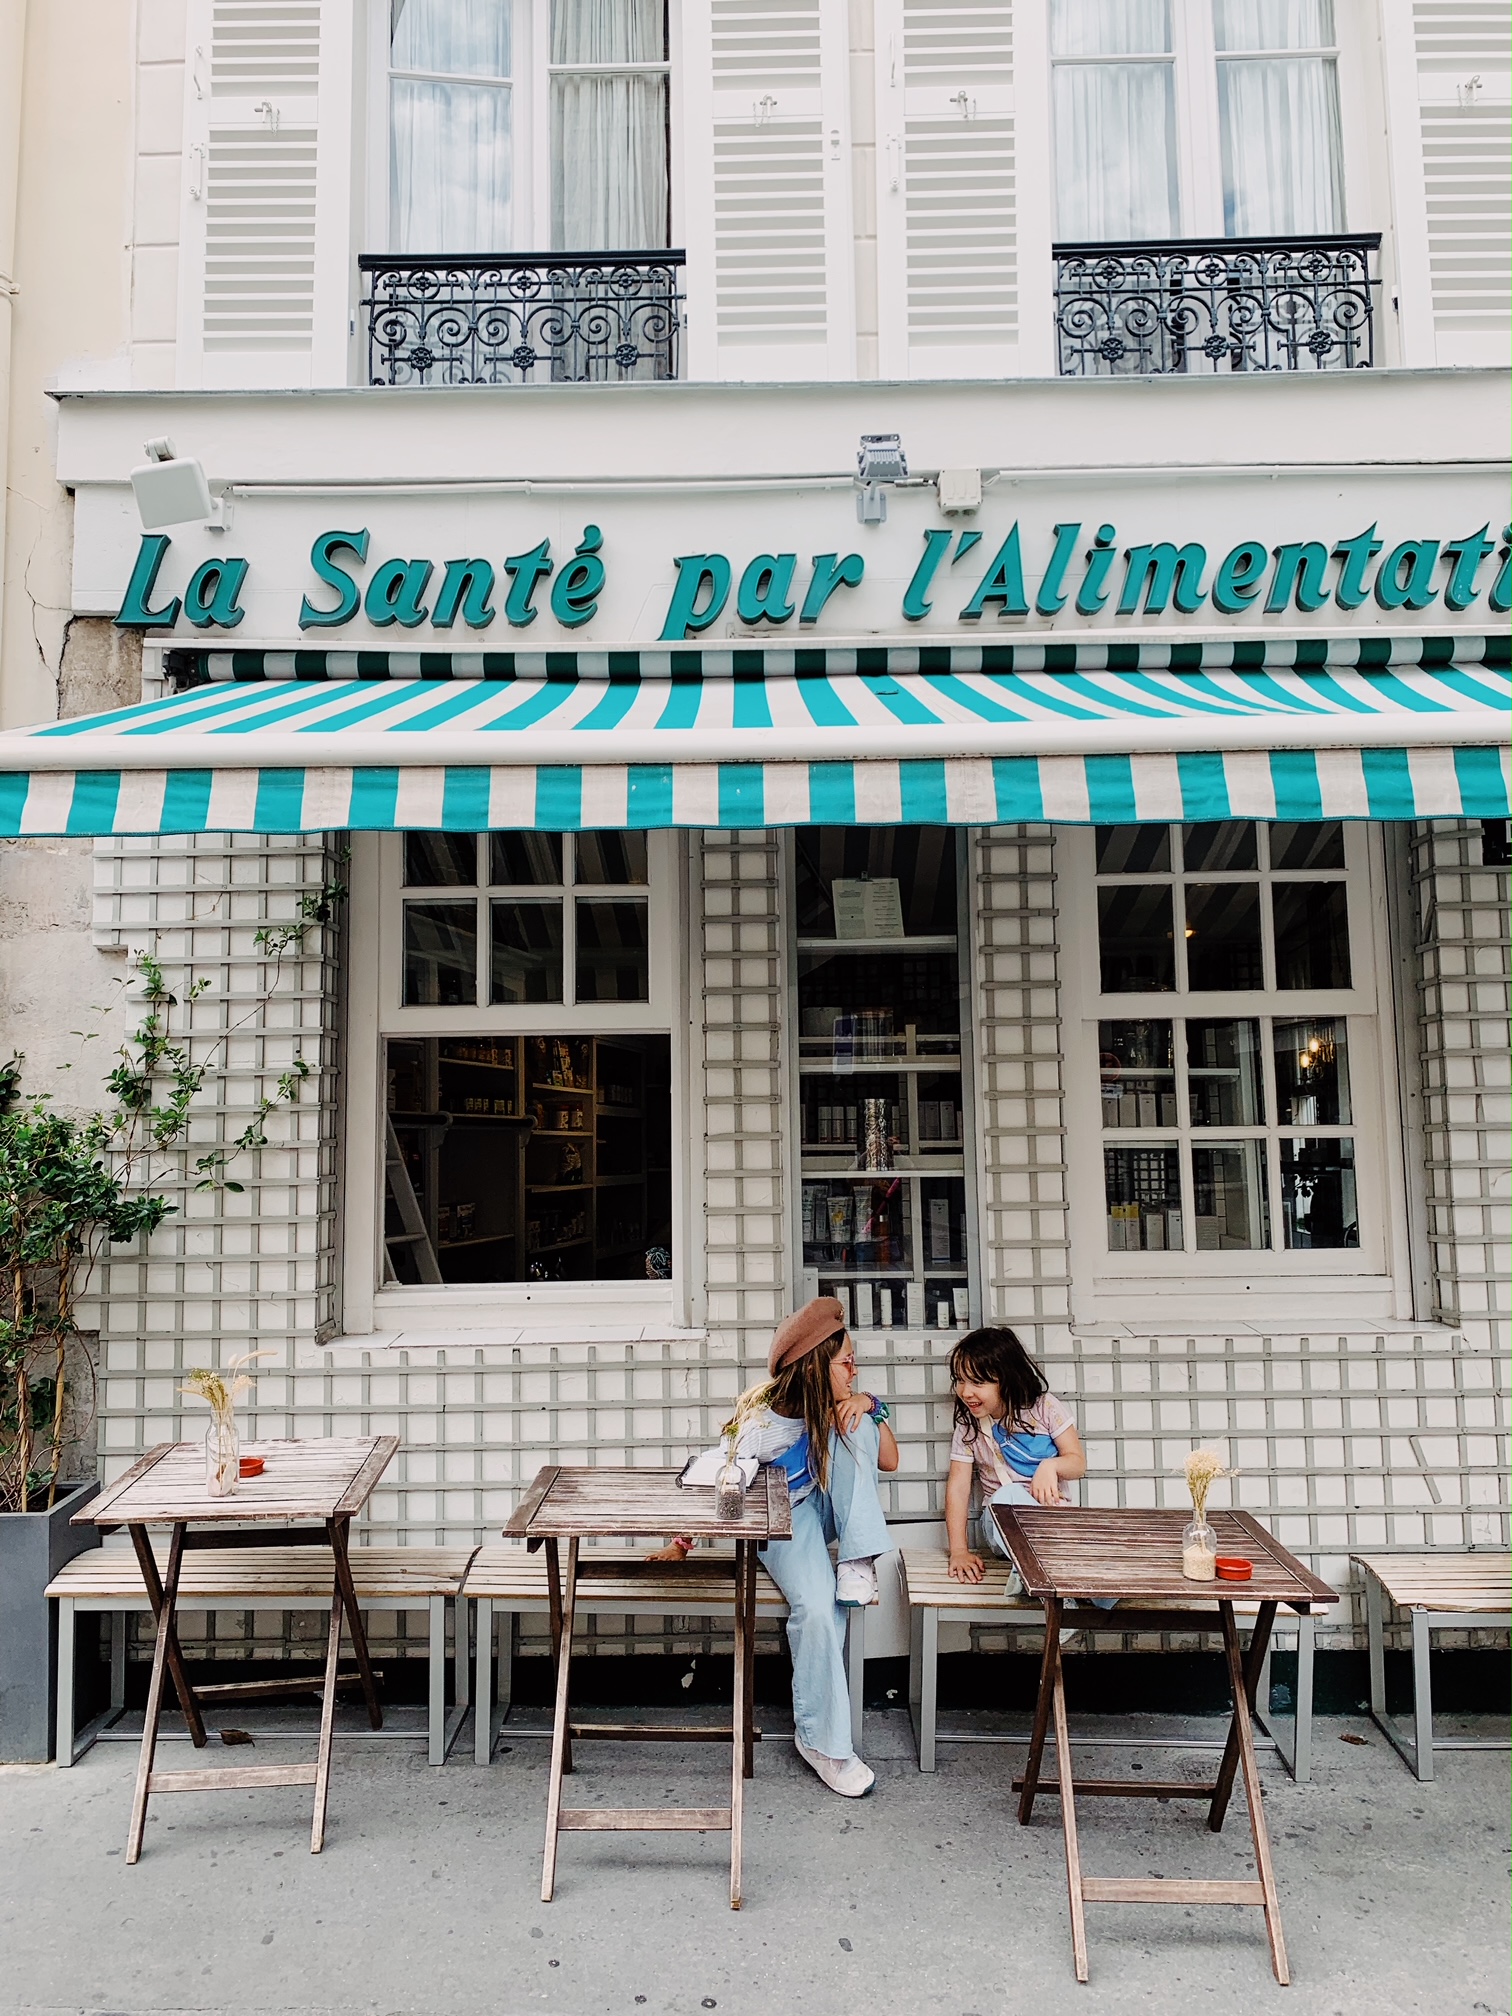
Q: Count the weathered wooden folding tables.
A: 3